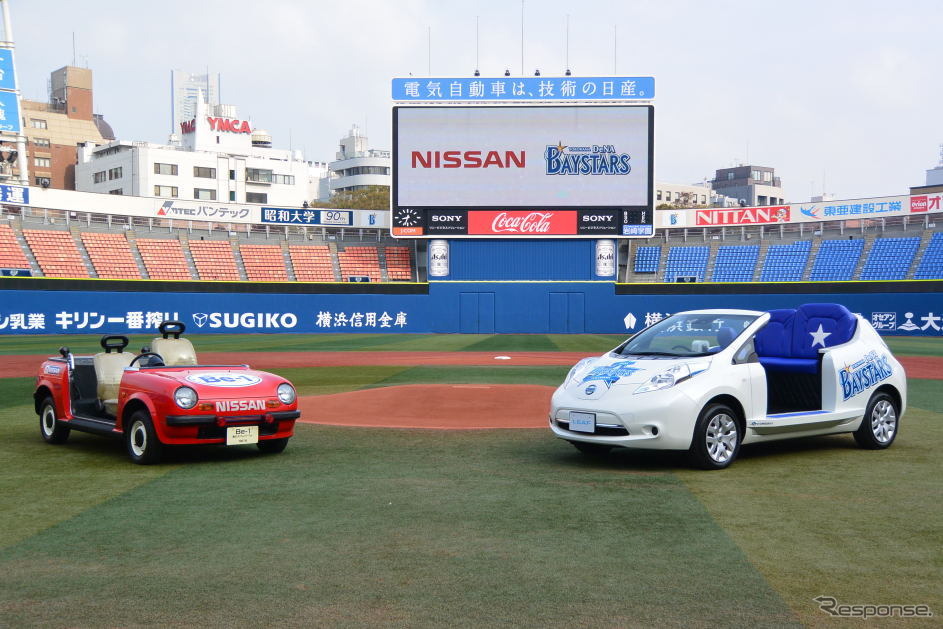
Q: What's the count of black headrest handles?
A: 2